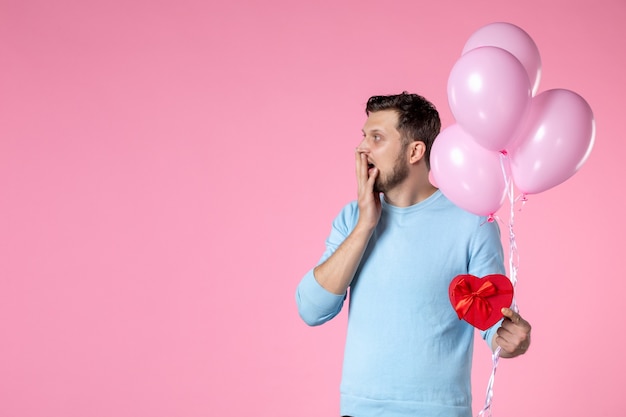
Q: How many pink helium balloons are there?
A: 4